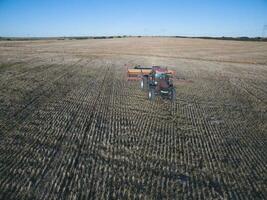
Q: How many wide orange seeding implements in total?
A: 1